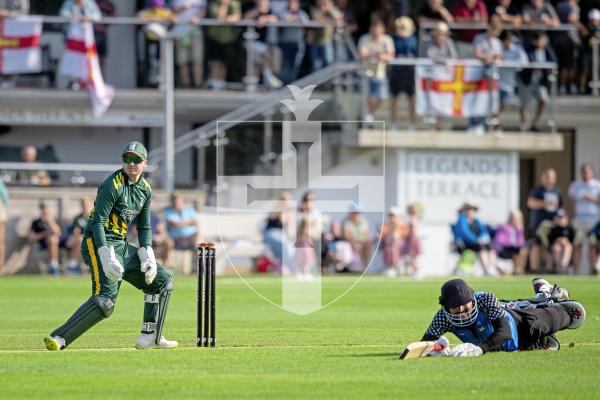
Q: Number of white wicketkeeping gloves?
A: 2